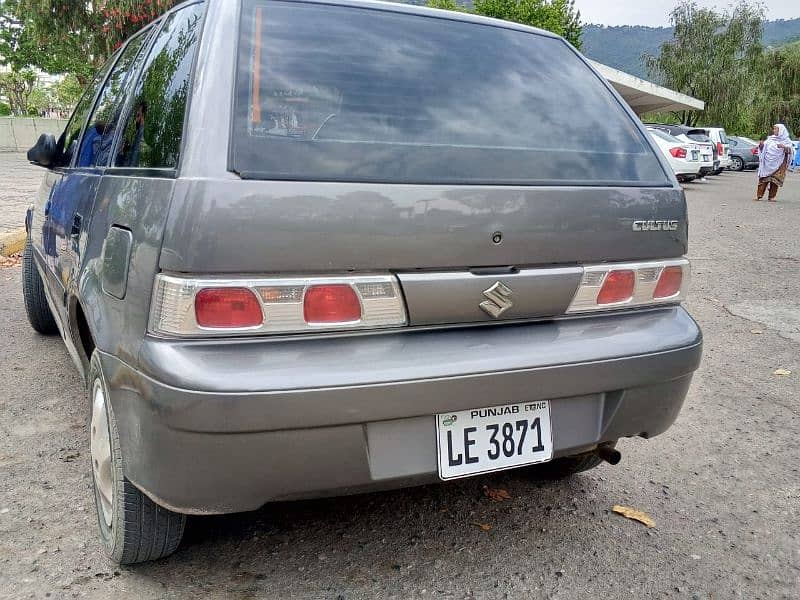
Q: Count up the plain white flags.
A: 0